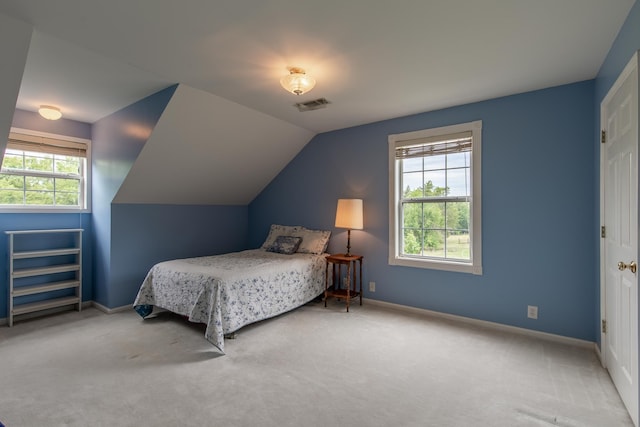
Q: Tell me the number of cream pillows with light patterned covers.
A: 2